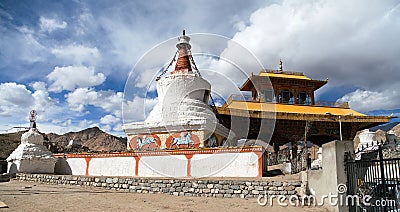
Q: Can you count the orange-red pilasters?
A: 4